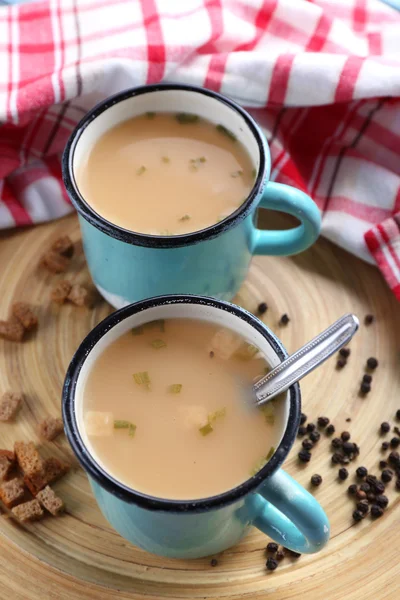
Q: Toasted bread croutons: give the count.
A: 14